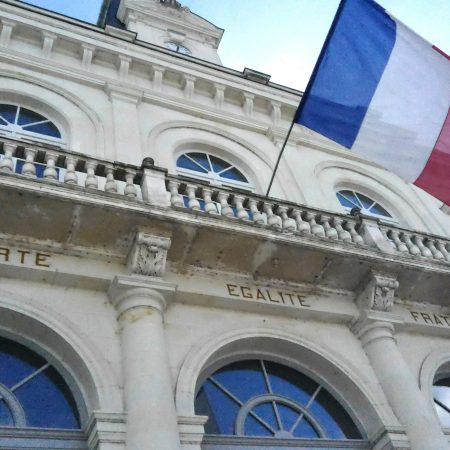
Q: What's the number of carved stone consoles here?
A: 2